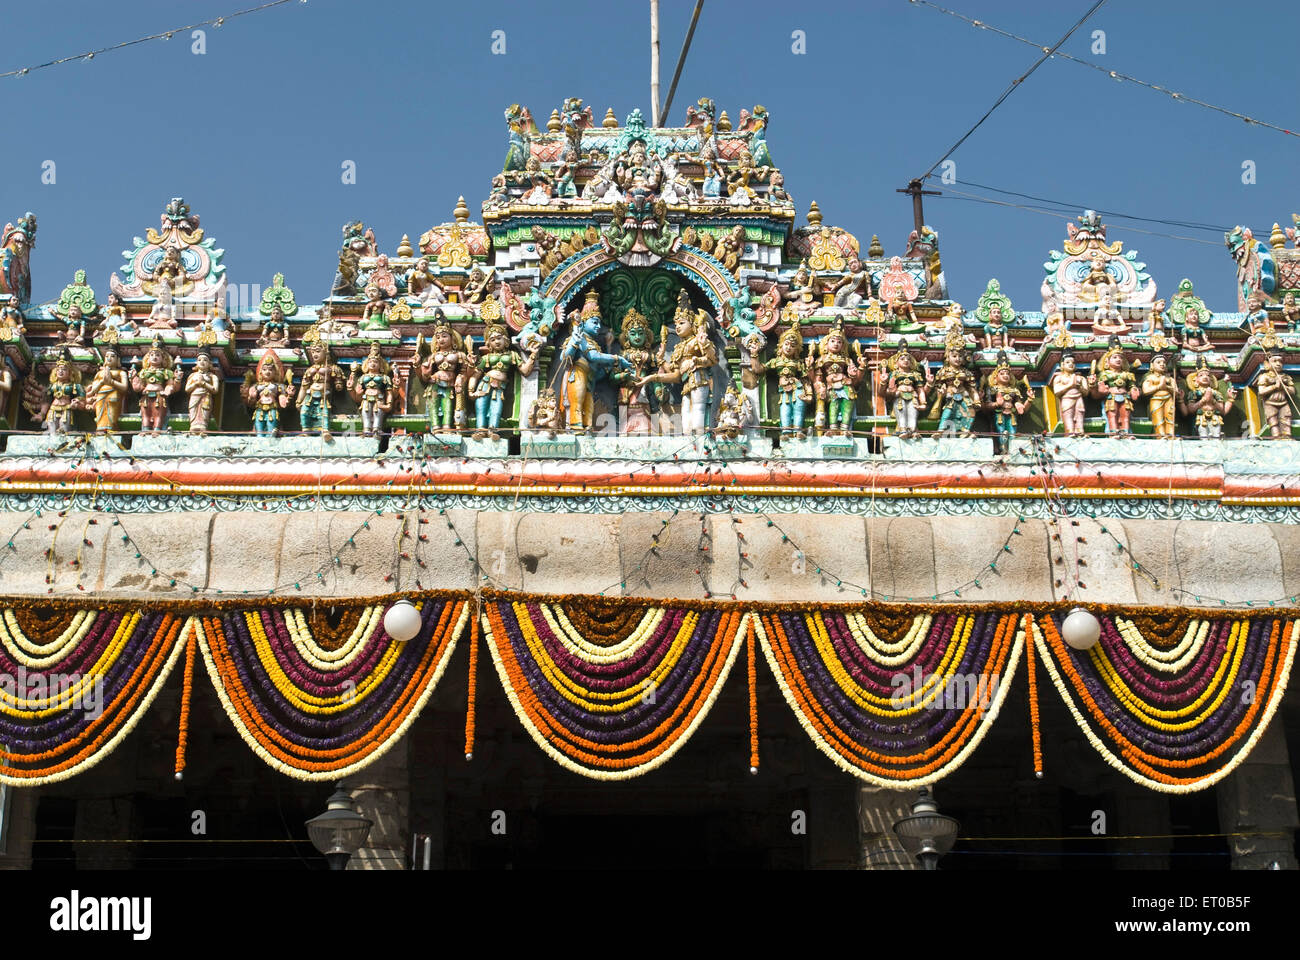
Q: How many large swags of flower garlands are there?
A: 5